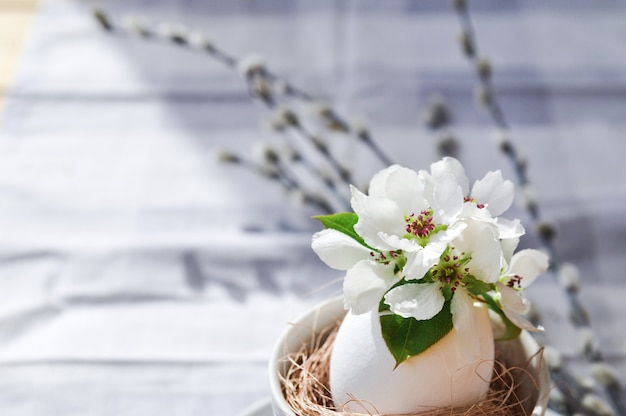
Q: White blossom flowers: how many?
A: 5